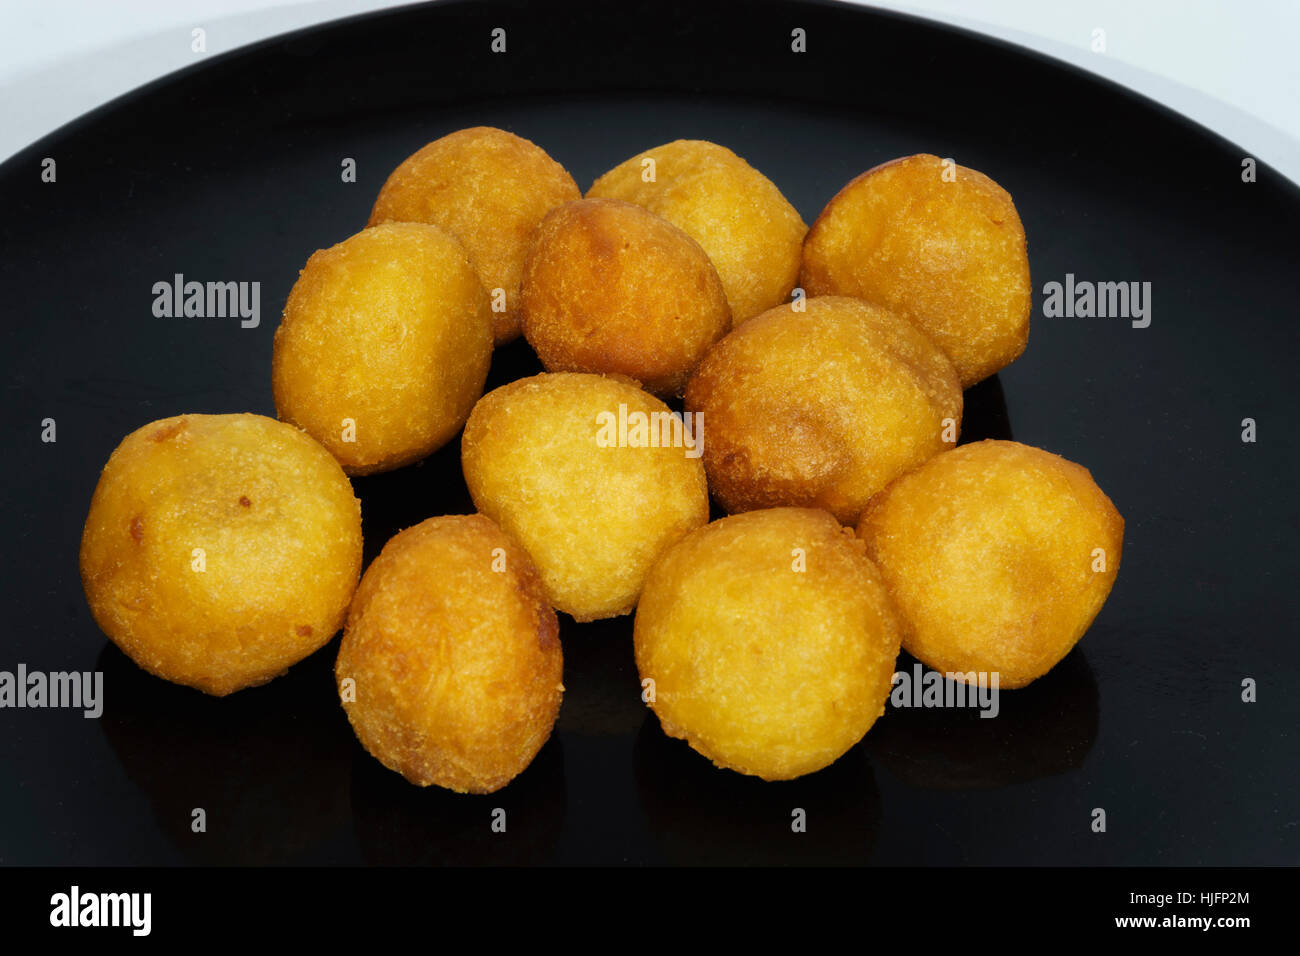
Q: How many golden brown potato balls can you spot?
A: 11